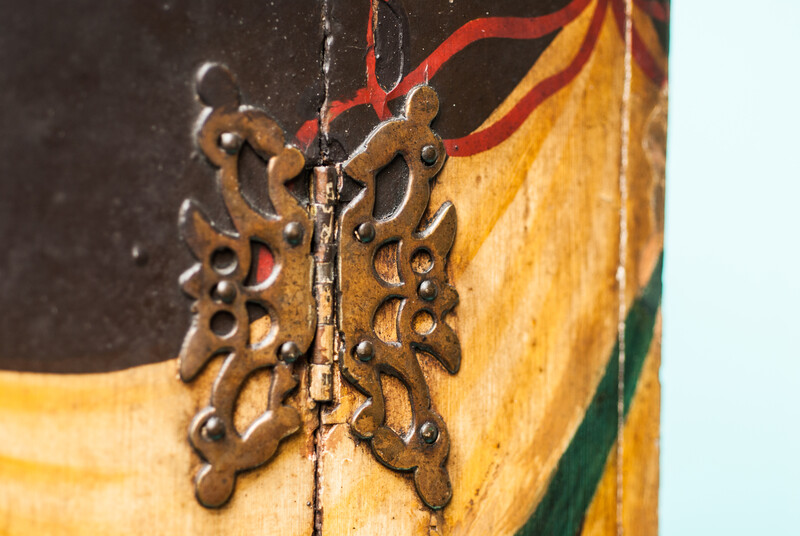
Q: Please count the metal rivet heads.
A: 10